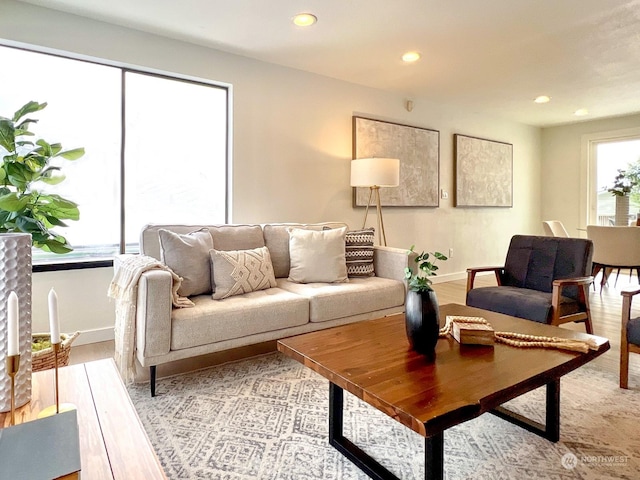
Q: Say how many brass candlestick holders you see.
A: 2